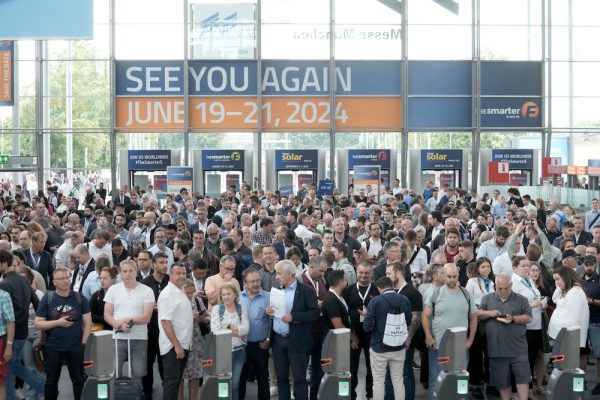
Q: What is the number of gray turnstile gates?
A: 5